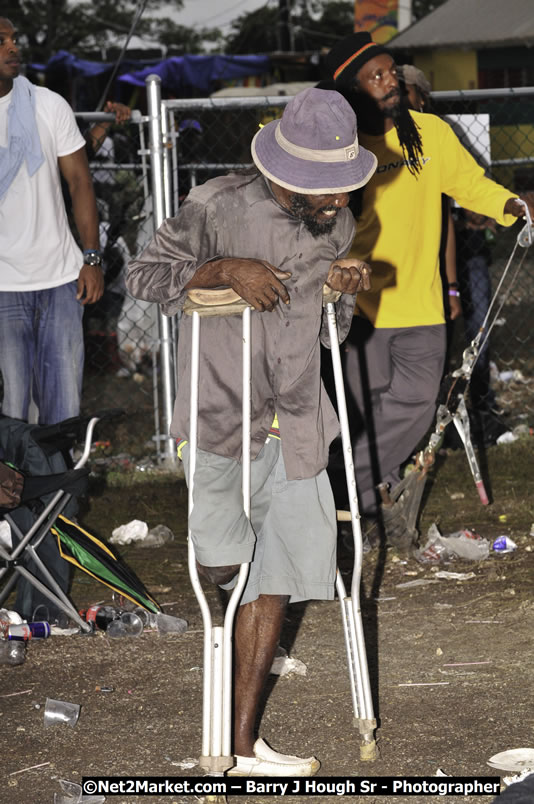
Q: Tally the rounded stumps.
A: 1